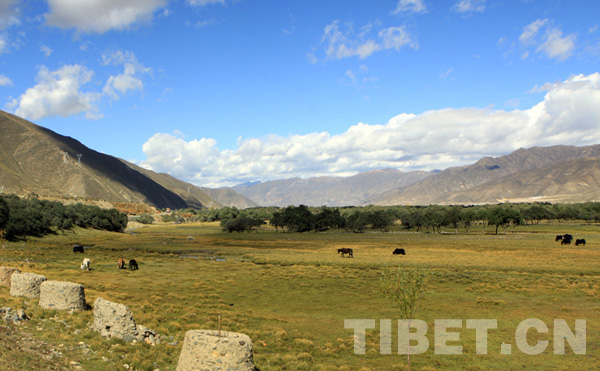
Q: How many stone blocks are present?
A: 5